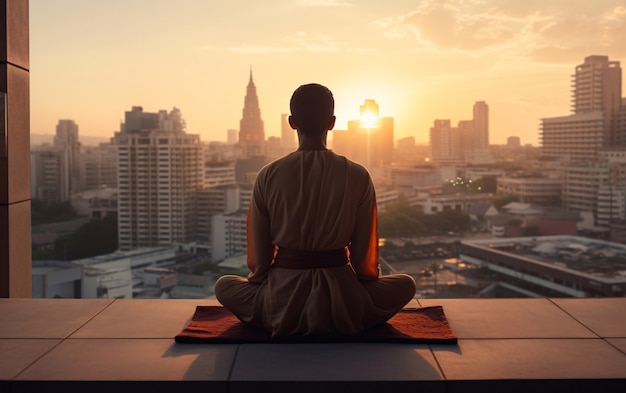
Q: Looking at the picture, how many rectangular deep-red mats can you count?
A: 1